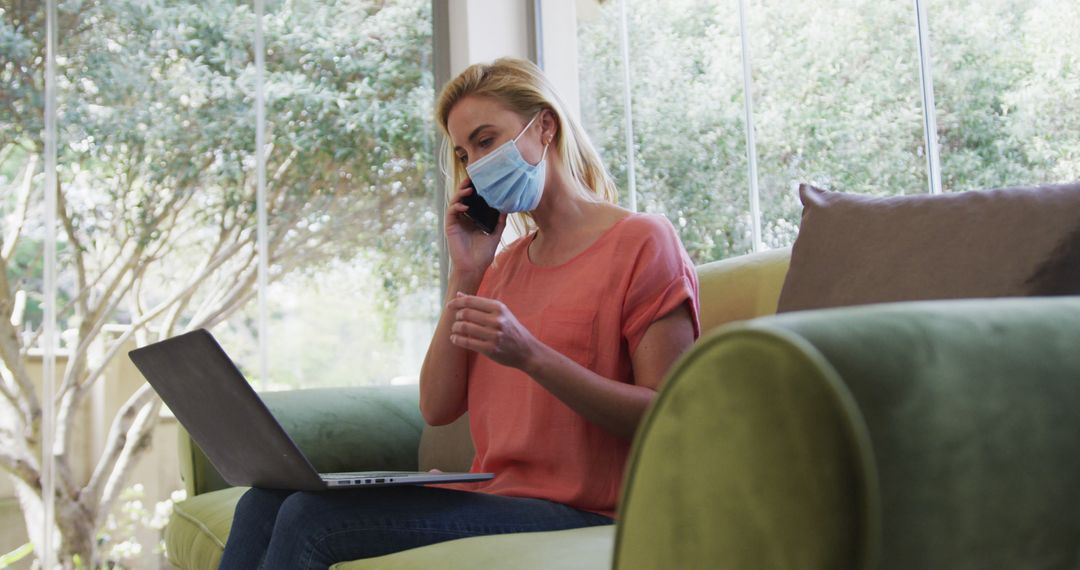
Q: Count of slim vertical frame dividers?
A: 5